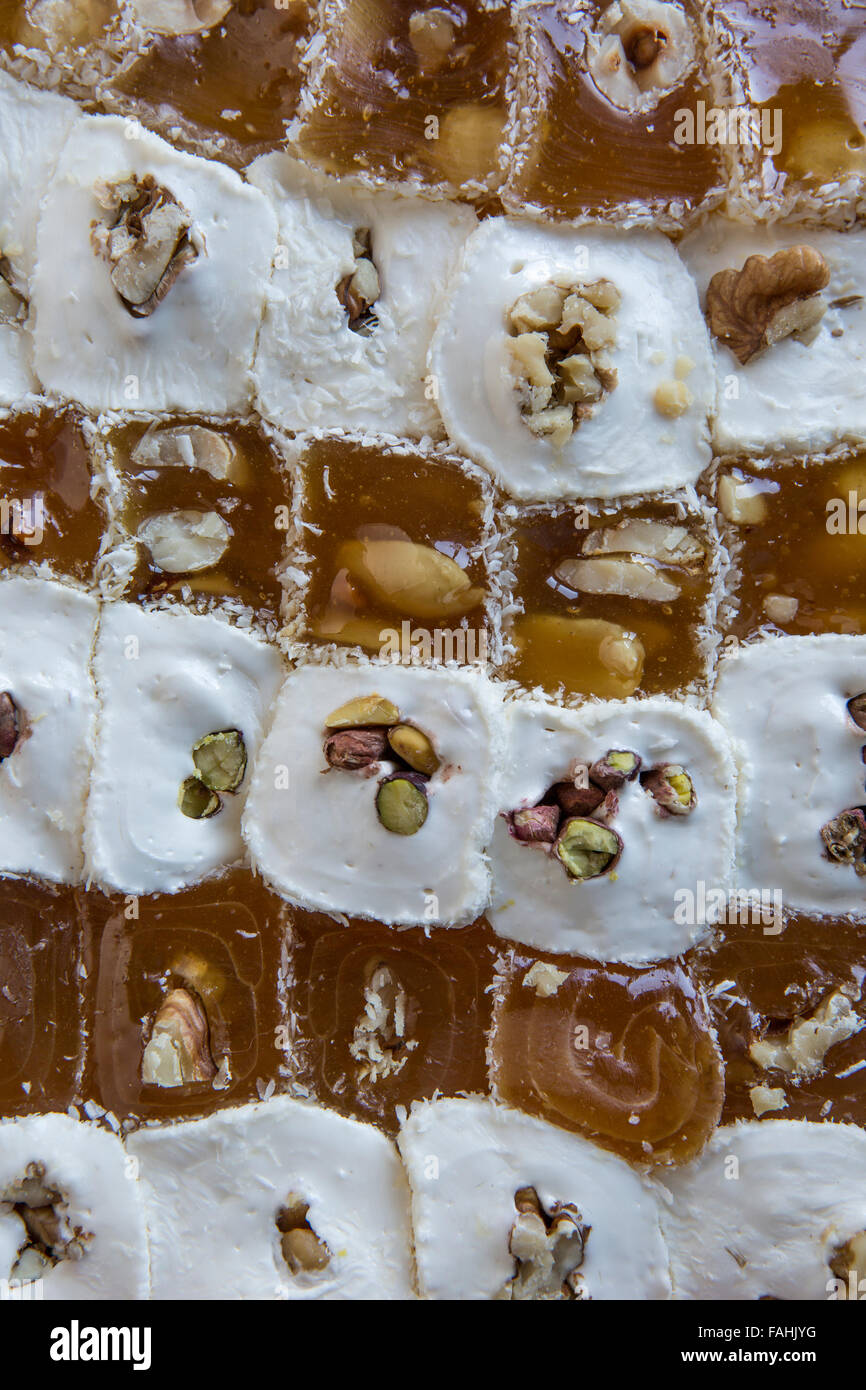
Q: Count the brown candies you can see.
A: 15